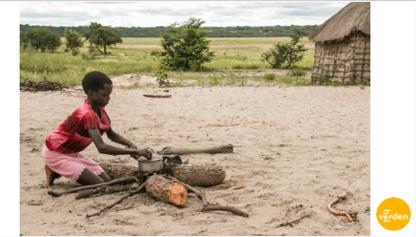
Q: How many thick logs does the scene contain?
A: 3